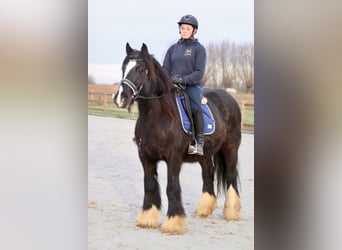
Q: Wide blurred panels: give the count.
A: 2